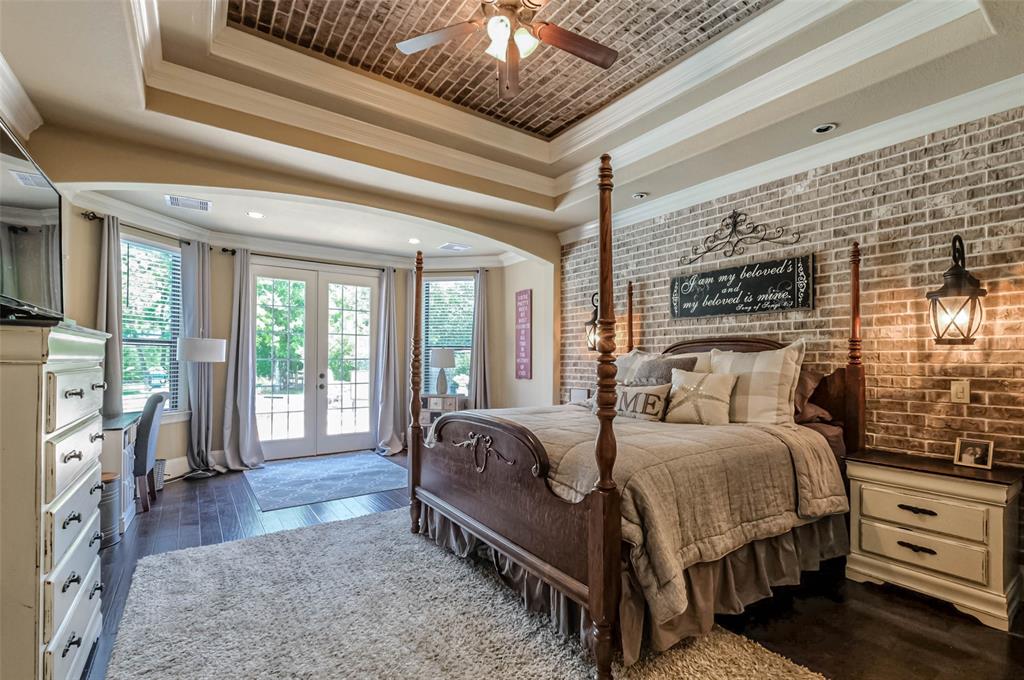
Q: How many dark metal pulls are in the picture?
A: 12